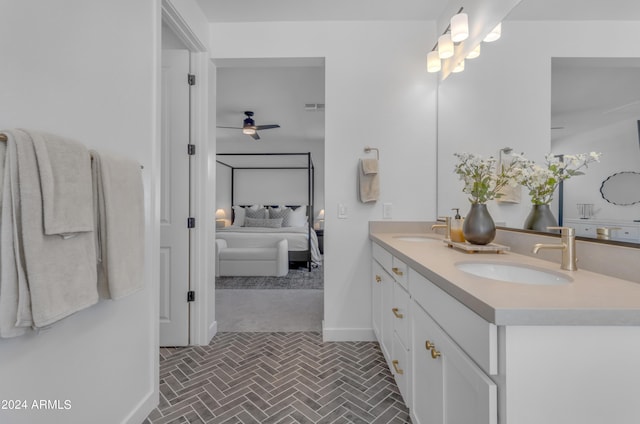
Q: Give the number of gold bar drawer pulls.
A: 3